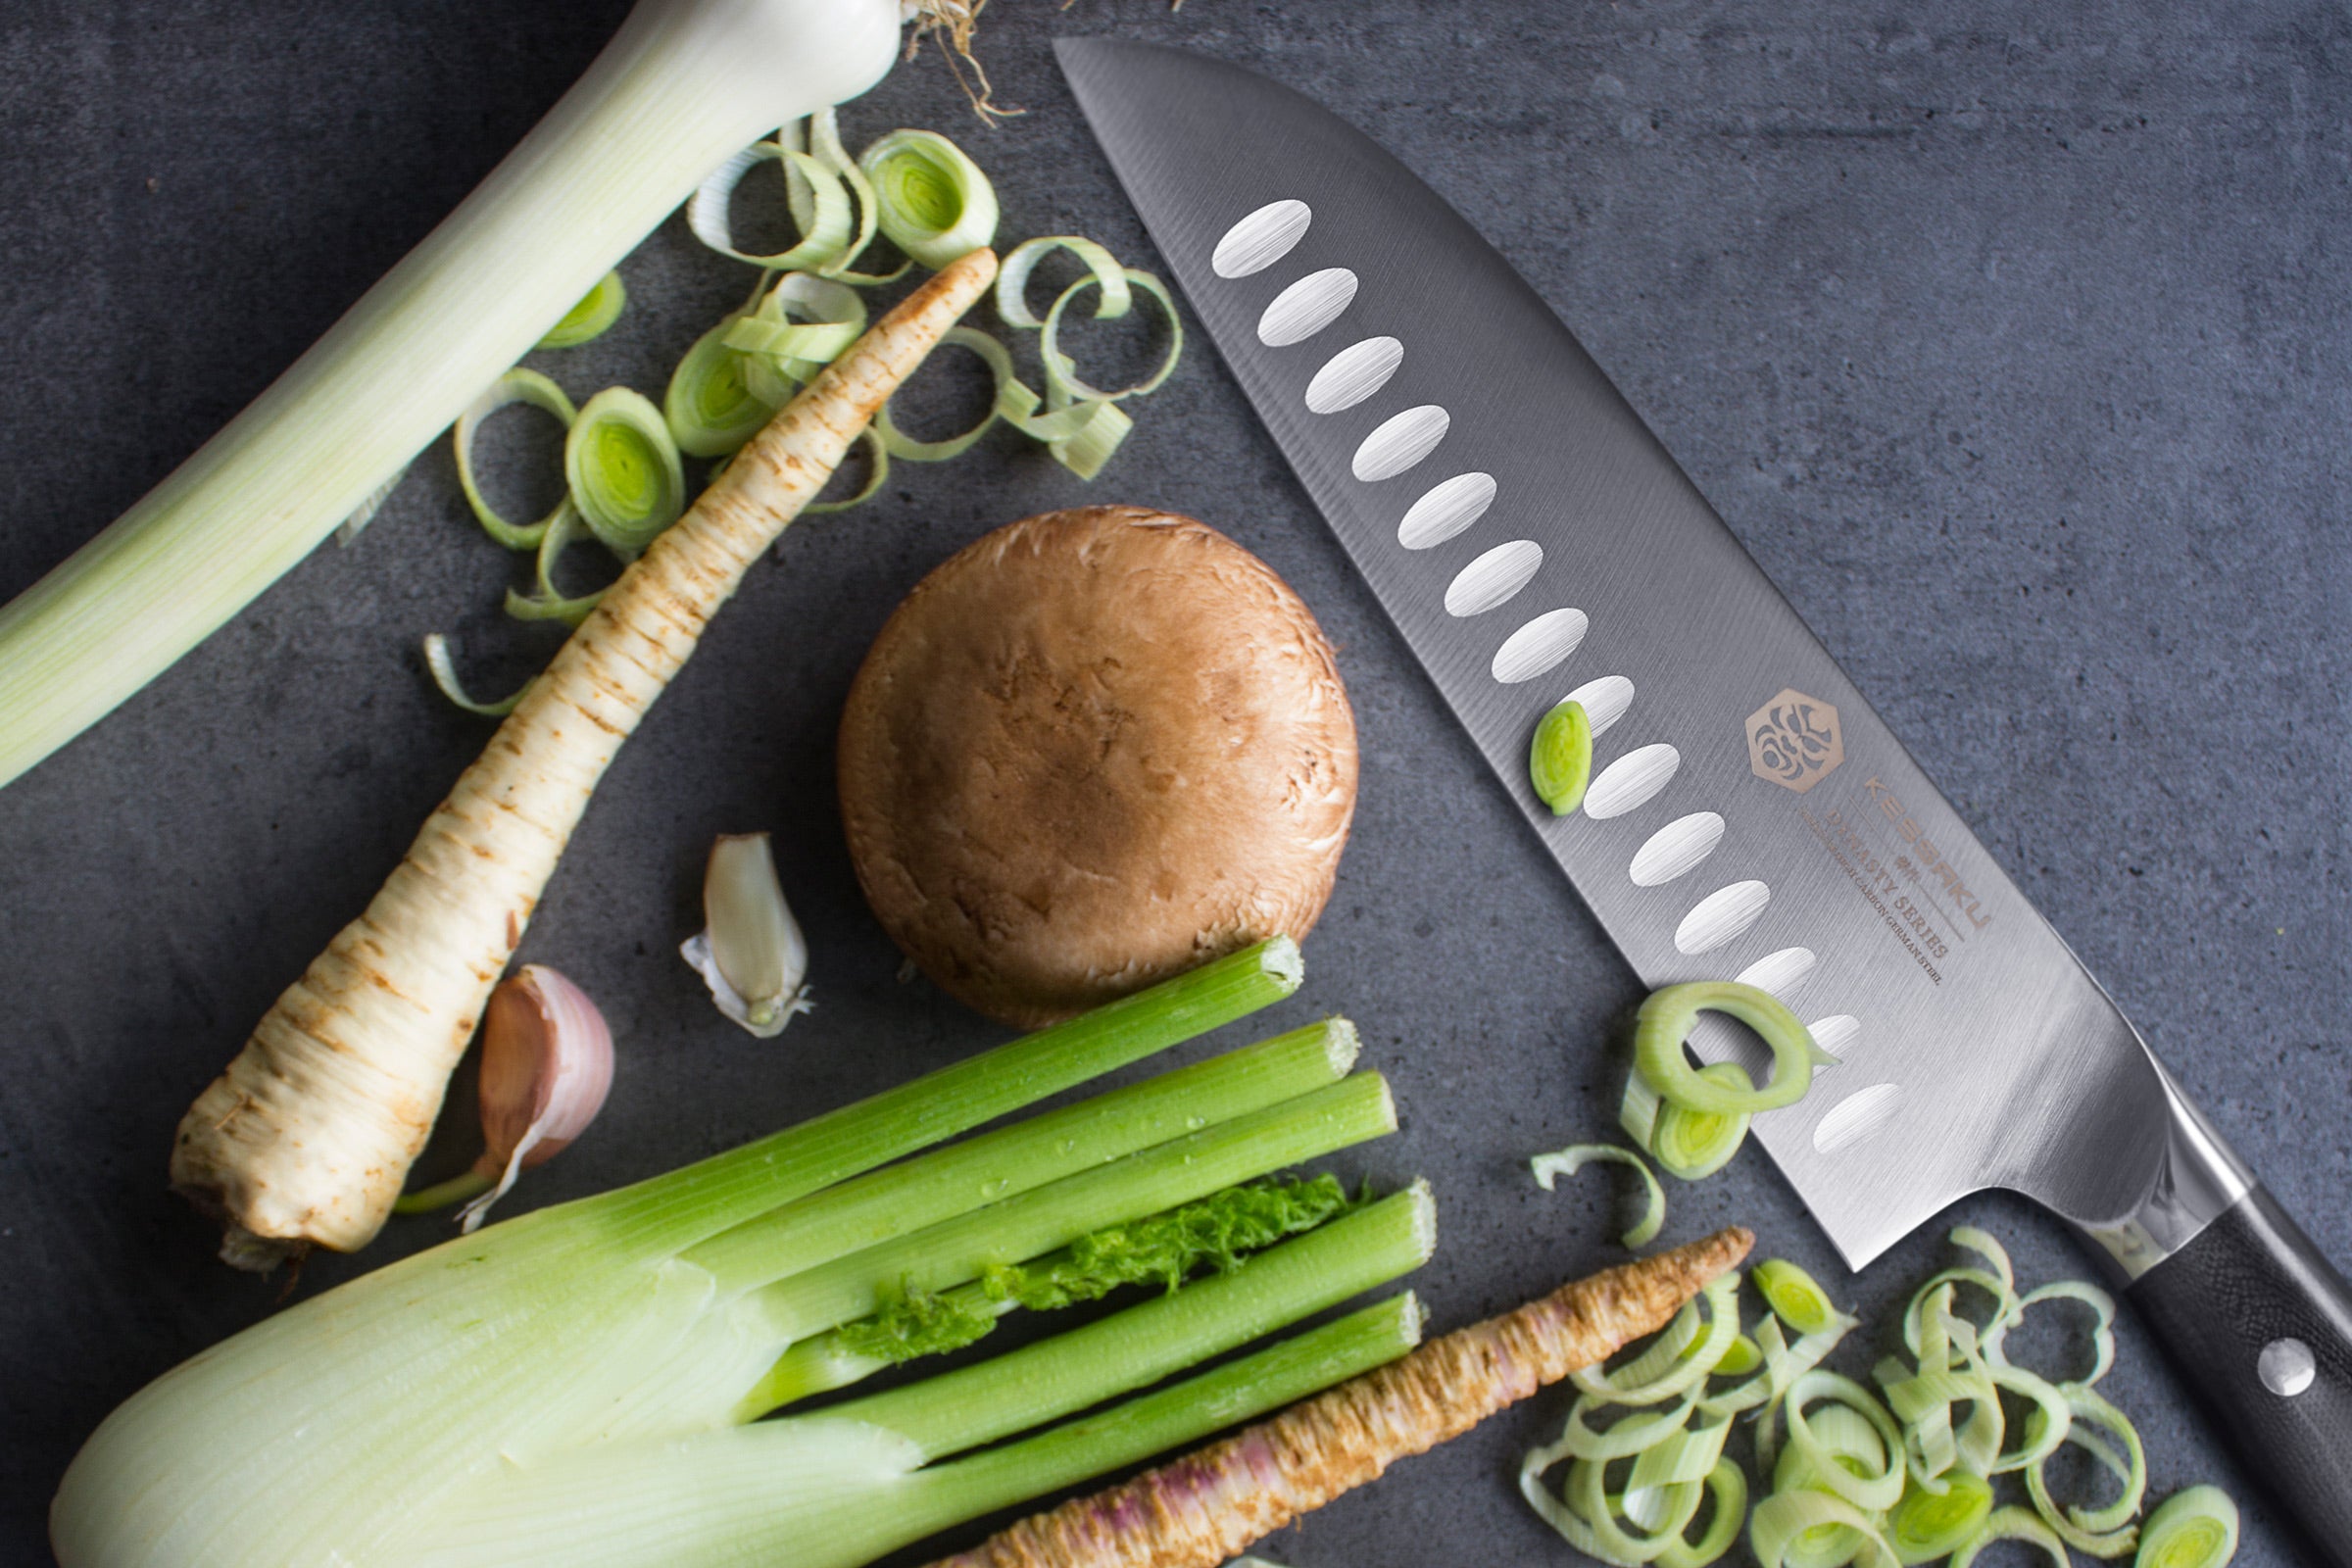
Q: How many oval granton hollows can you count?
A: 14